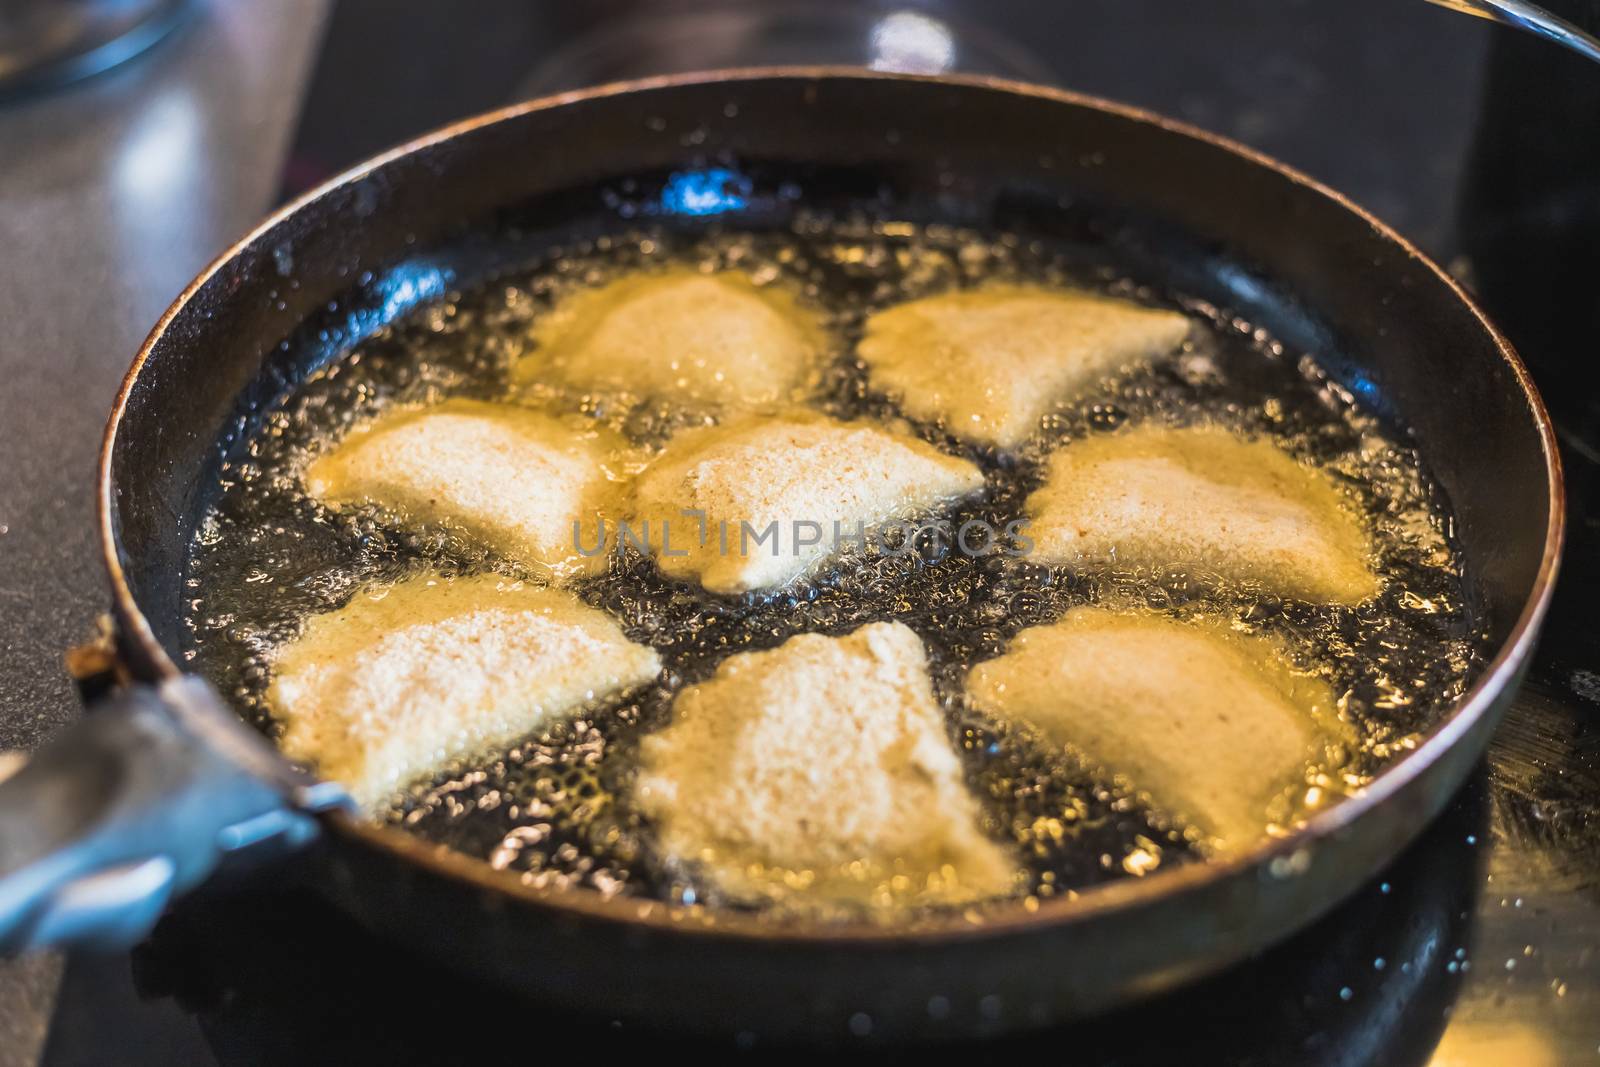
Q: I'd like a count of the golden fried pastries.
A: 8